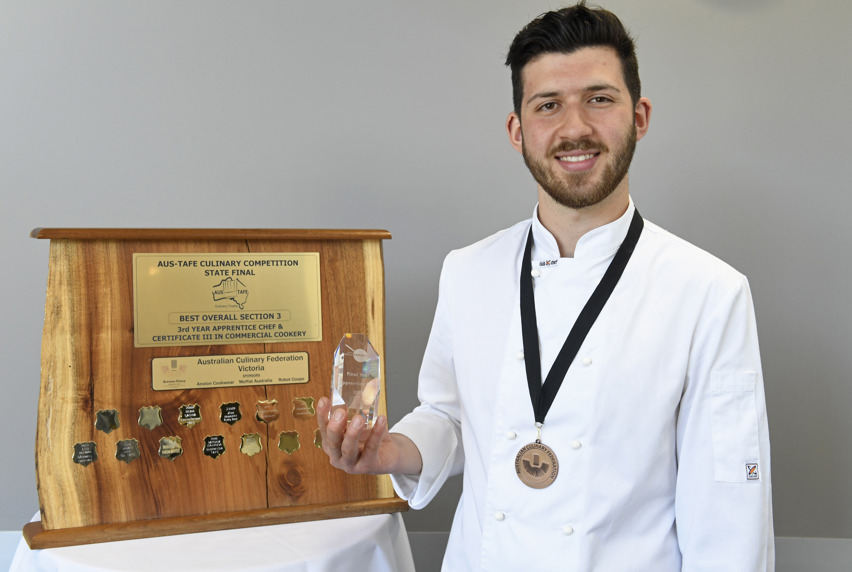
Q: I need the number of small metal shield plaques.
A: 13